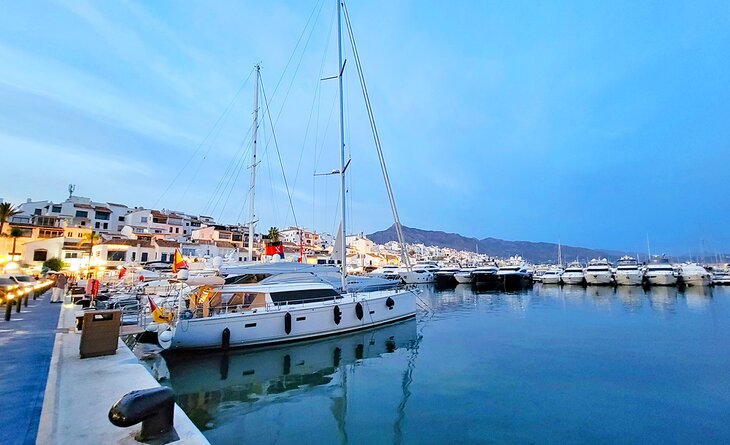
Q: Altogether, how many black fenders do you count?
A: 5